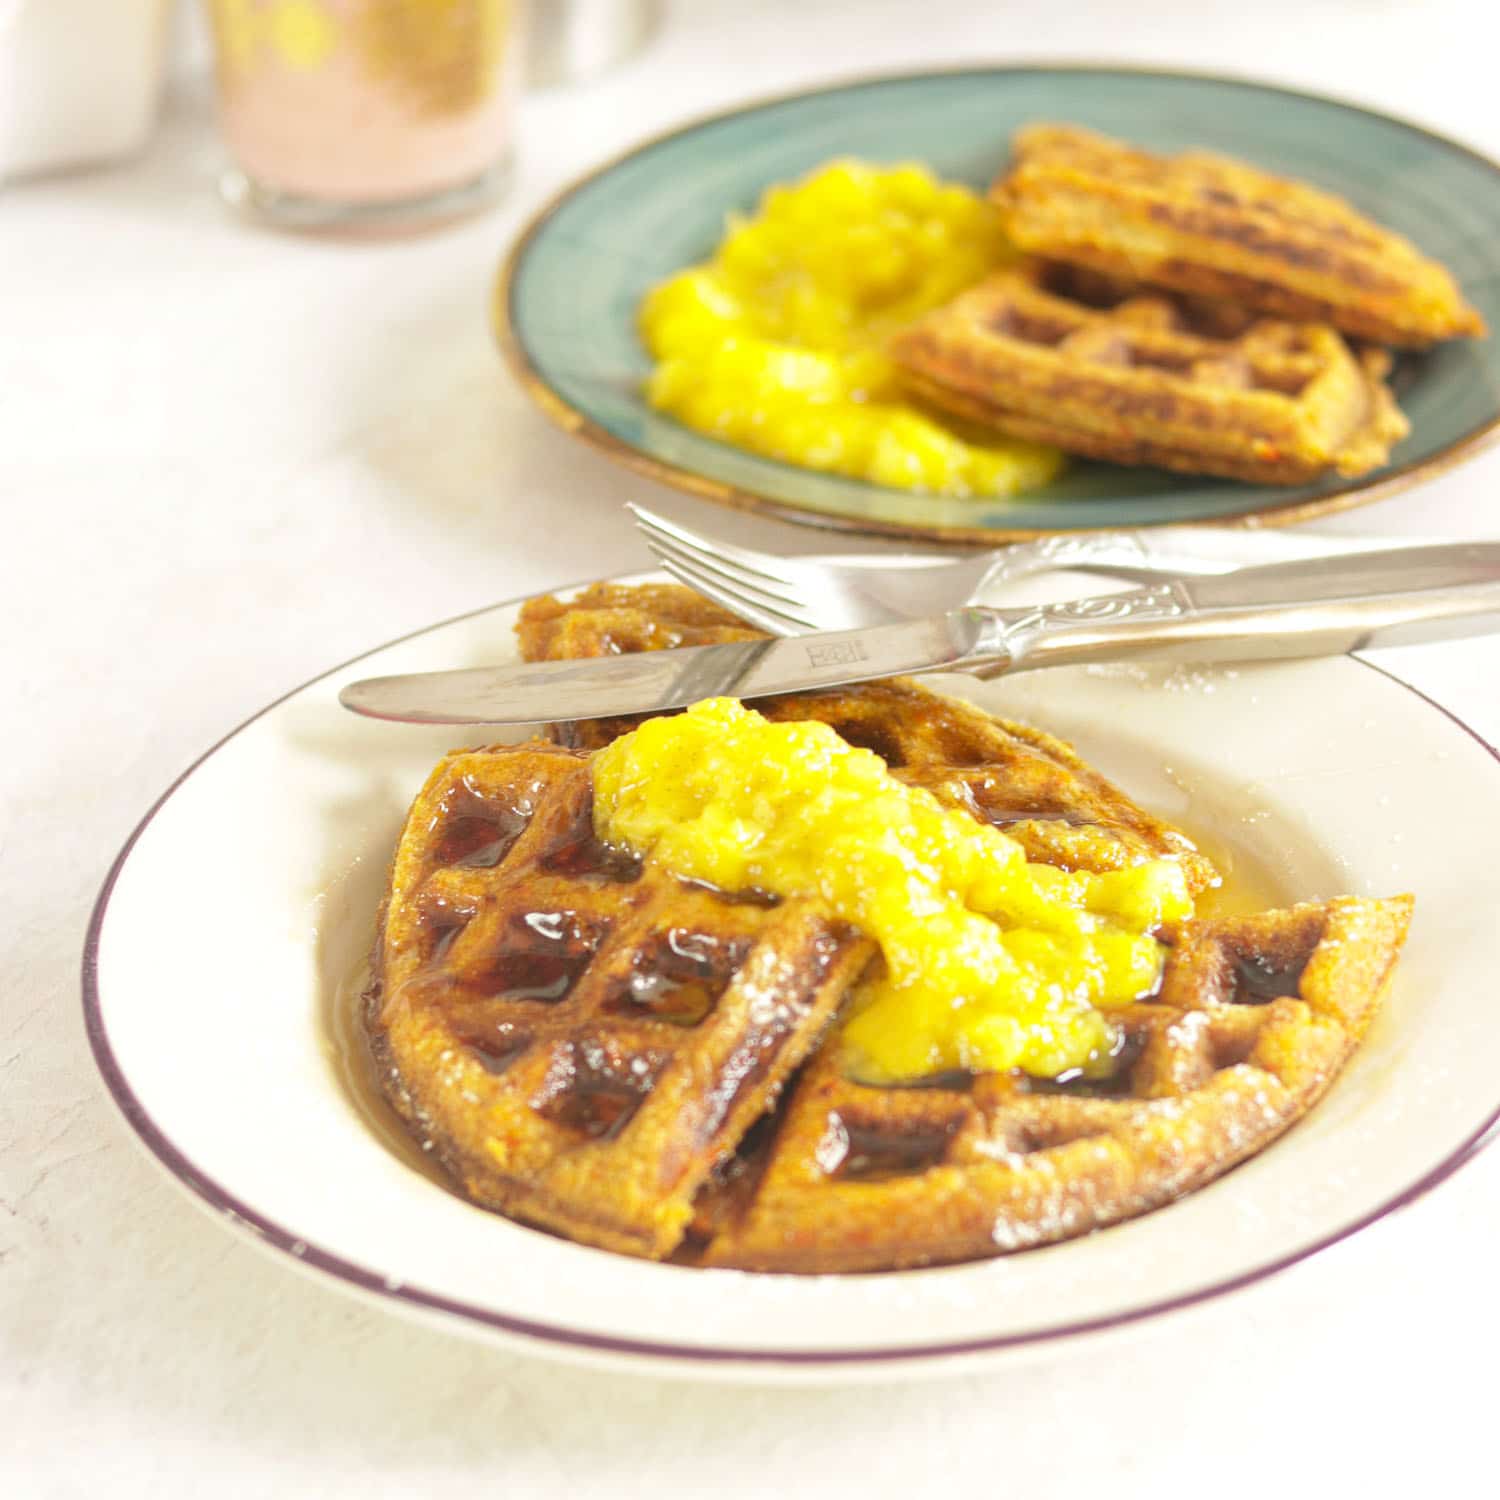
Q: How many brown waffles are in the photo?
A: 5